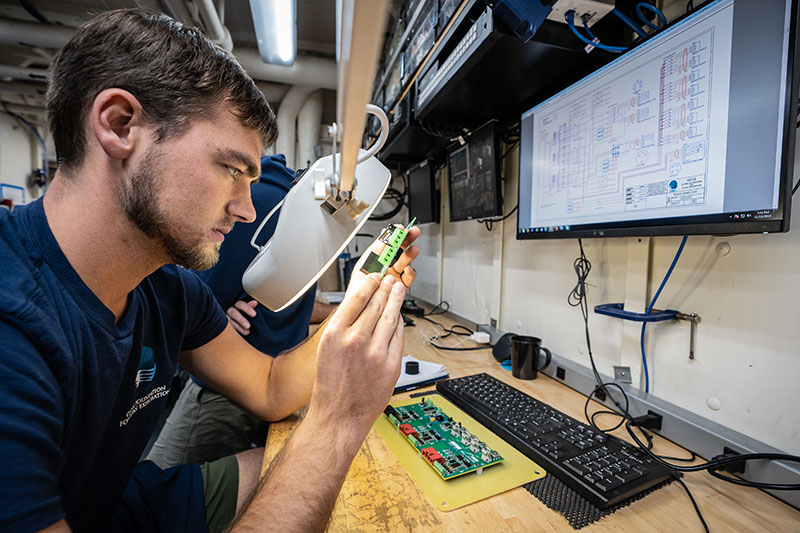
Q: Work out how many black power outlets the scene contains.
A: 4